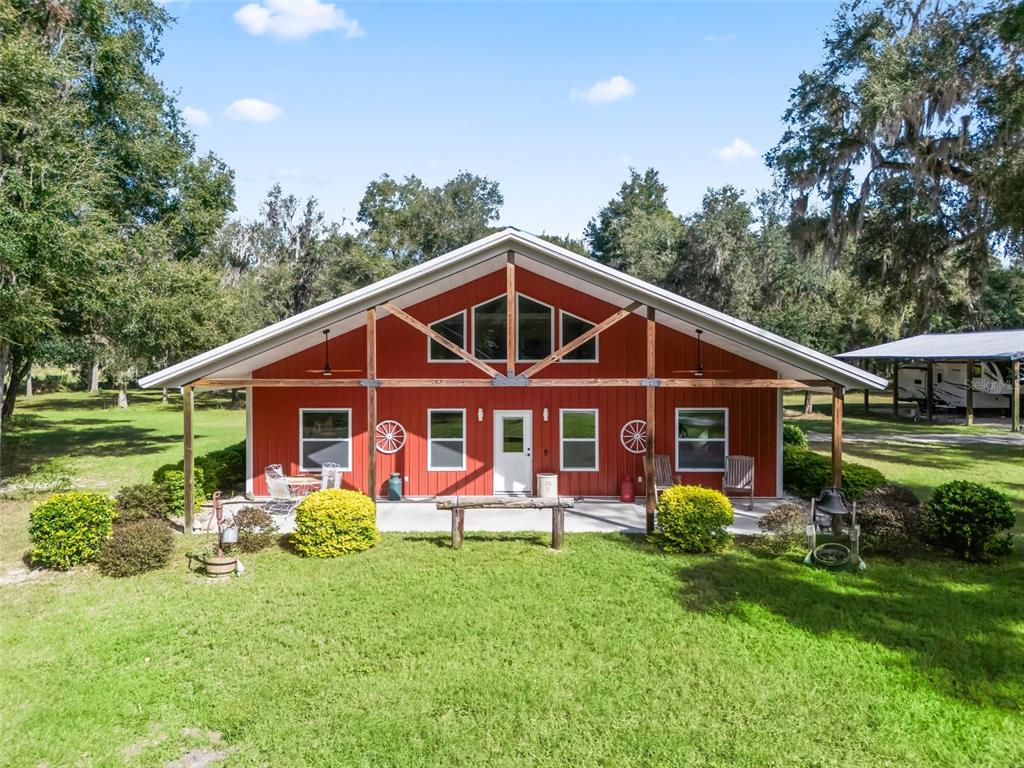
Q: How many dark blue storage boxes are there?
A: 0